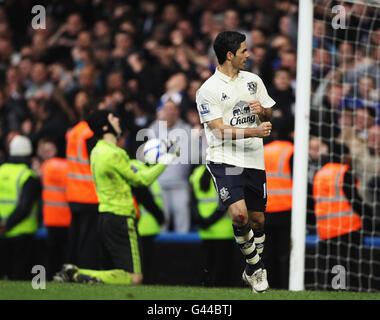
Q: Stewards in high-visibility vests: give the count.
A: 7